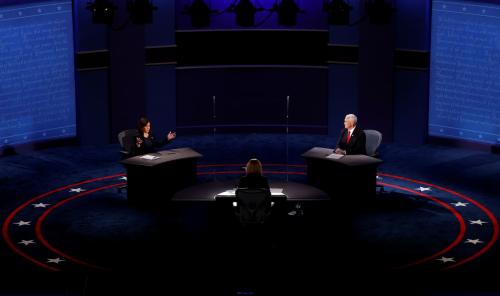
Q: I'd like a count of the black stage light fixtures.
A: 7